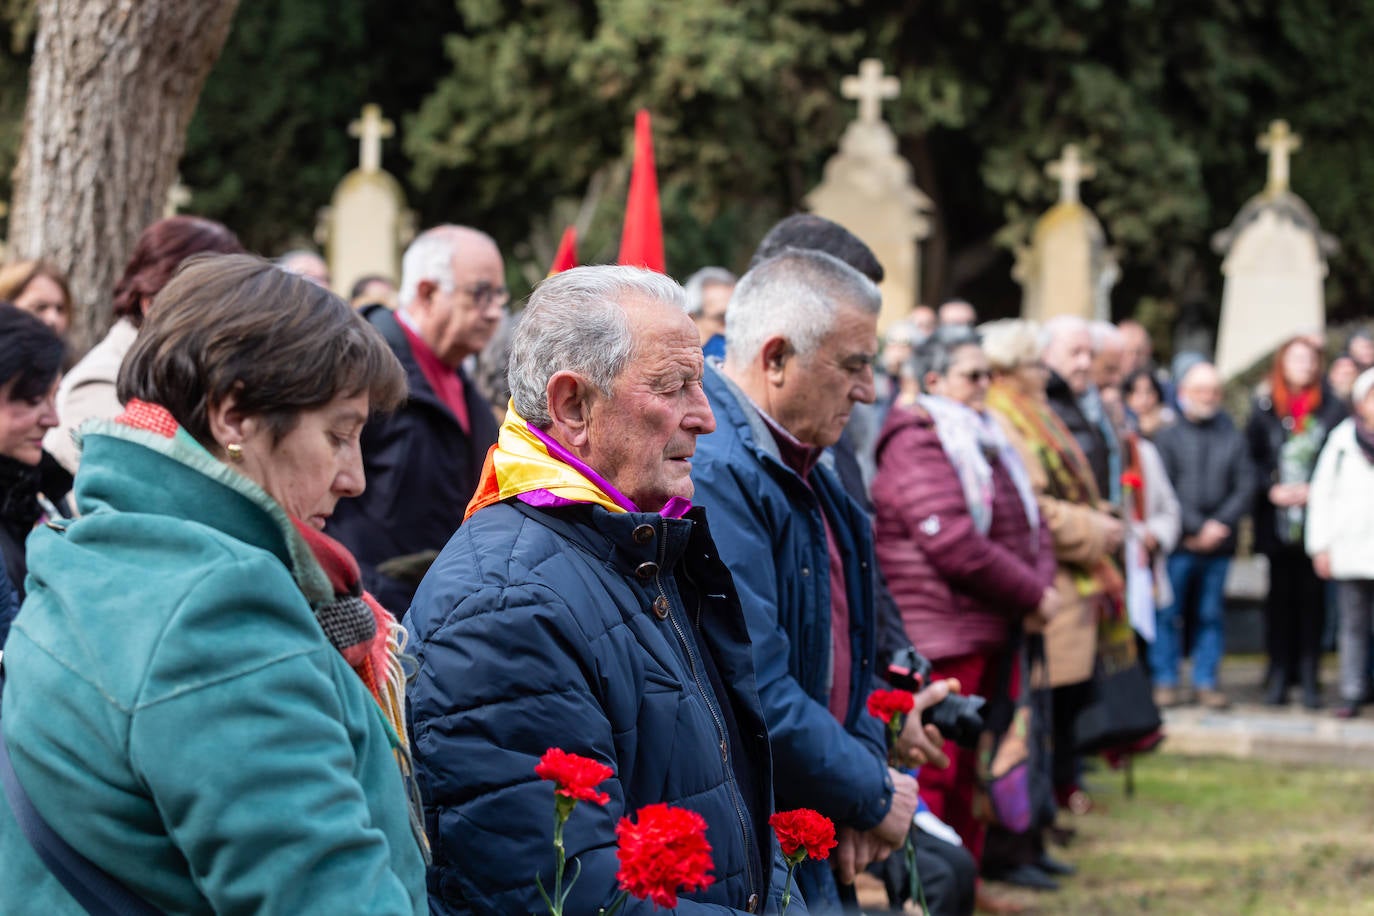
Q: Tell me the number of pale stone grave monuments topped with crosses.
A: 4